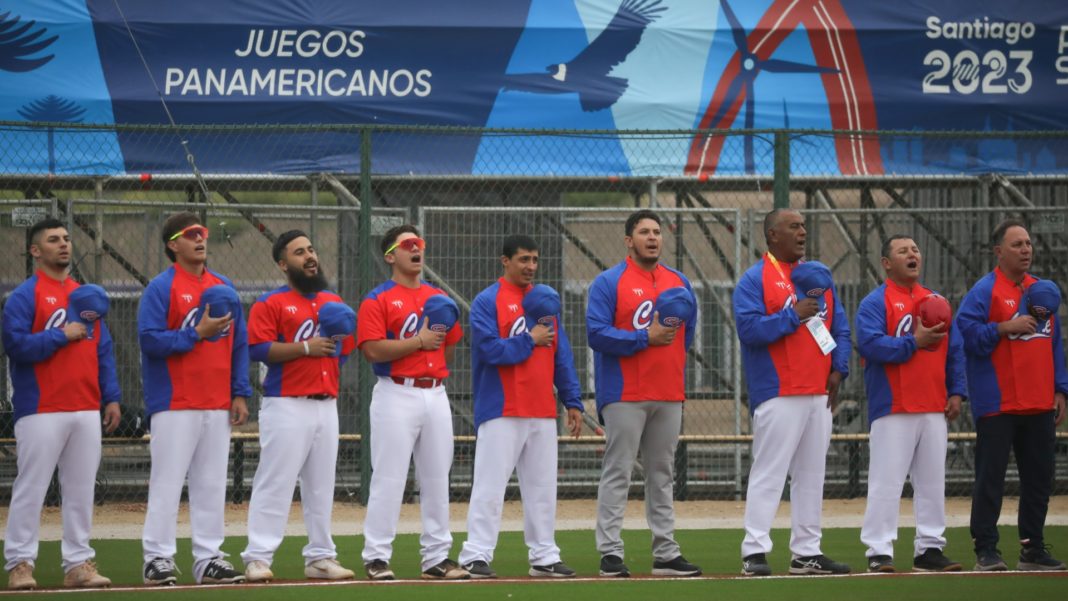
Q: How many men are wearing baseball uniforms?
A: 9